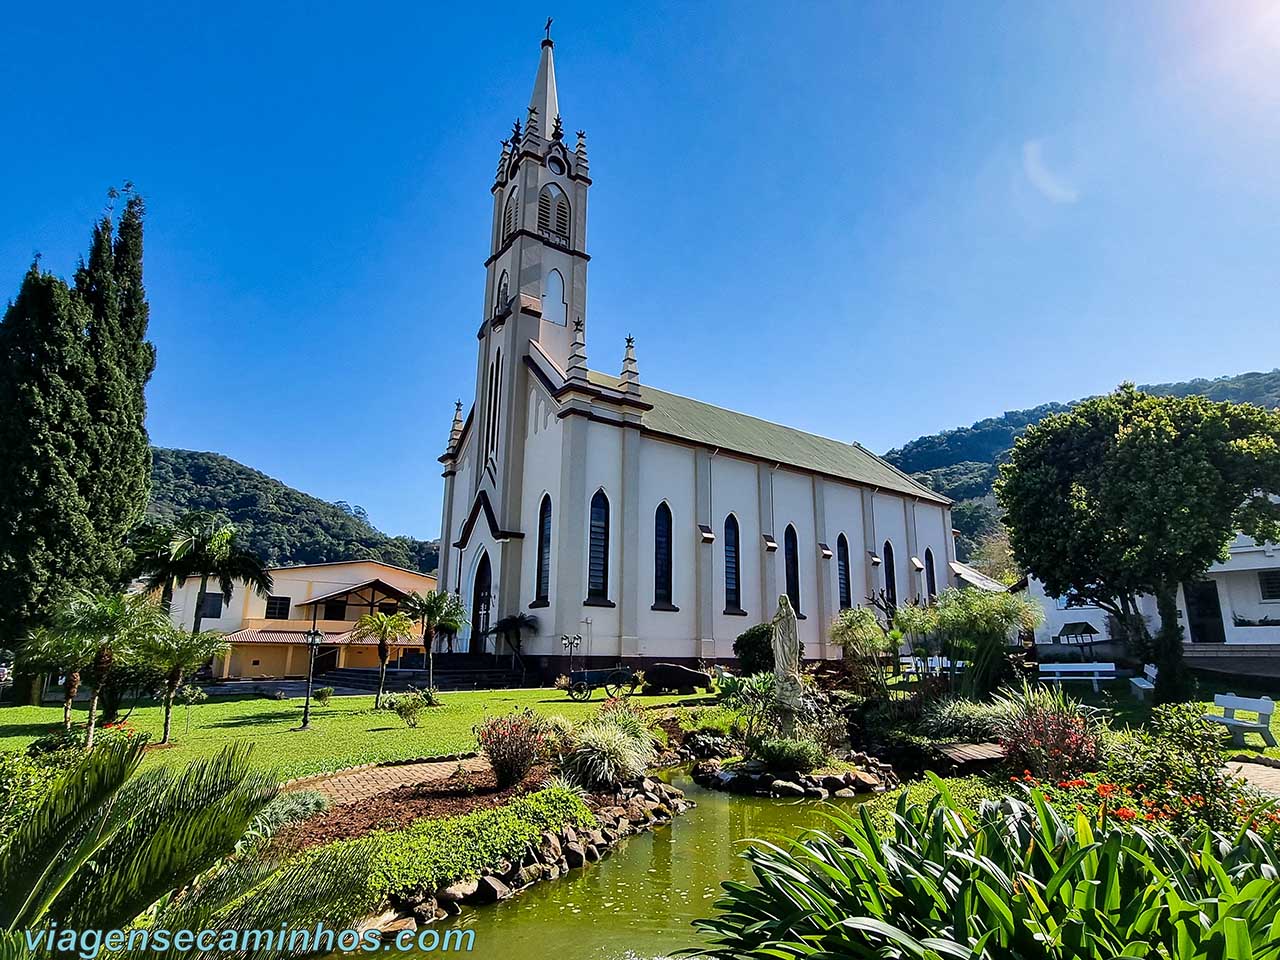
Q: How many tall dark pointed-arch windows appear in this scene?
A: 8